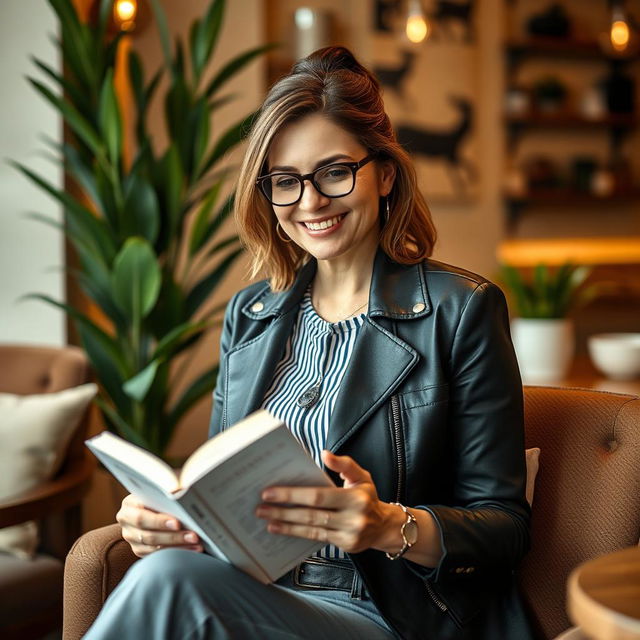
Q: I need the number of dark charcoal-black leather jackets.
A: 1